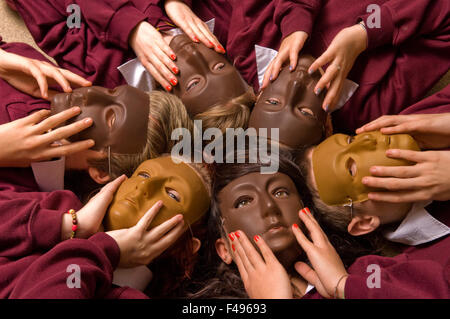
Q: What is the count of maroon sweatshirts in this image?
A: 6